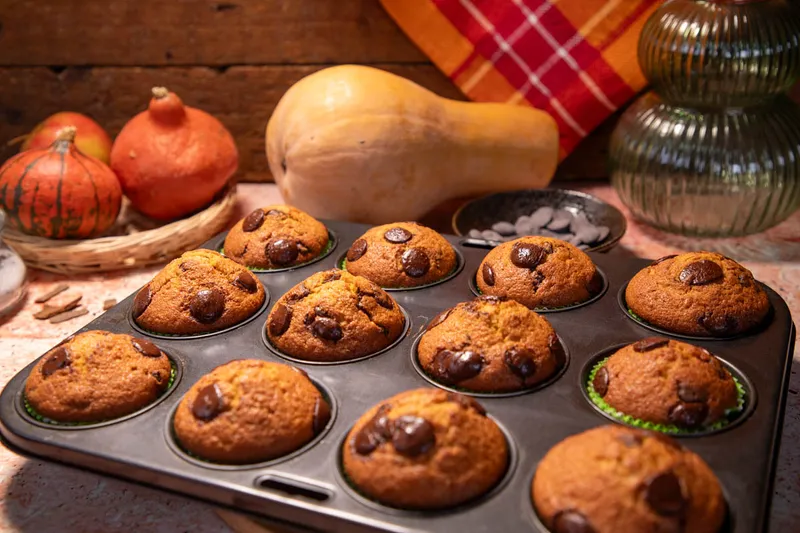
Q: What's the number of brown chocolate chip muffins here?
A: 12